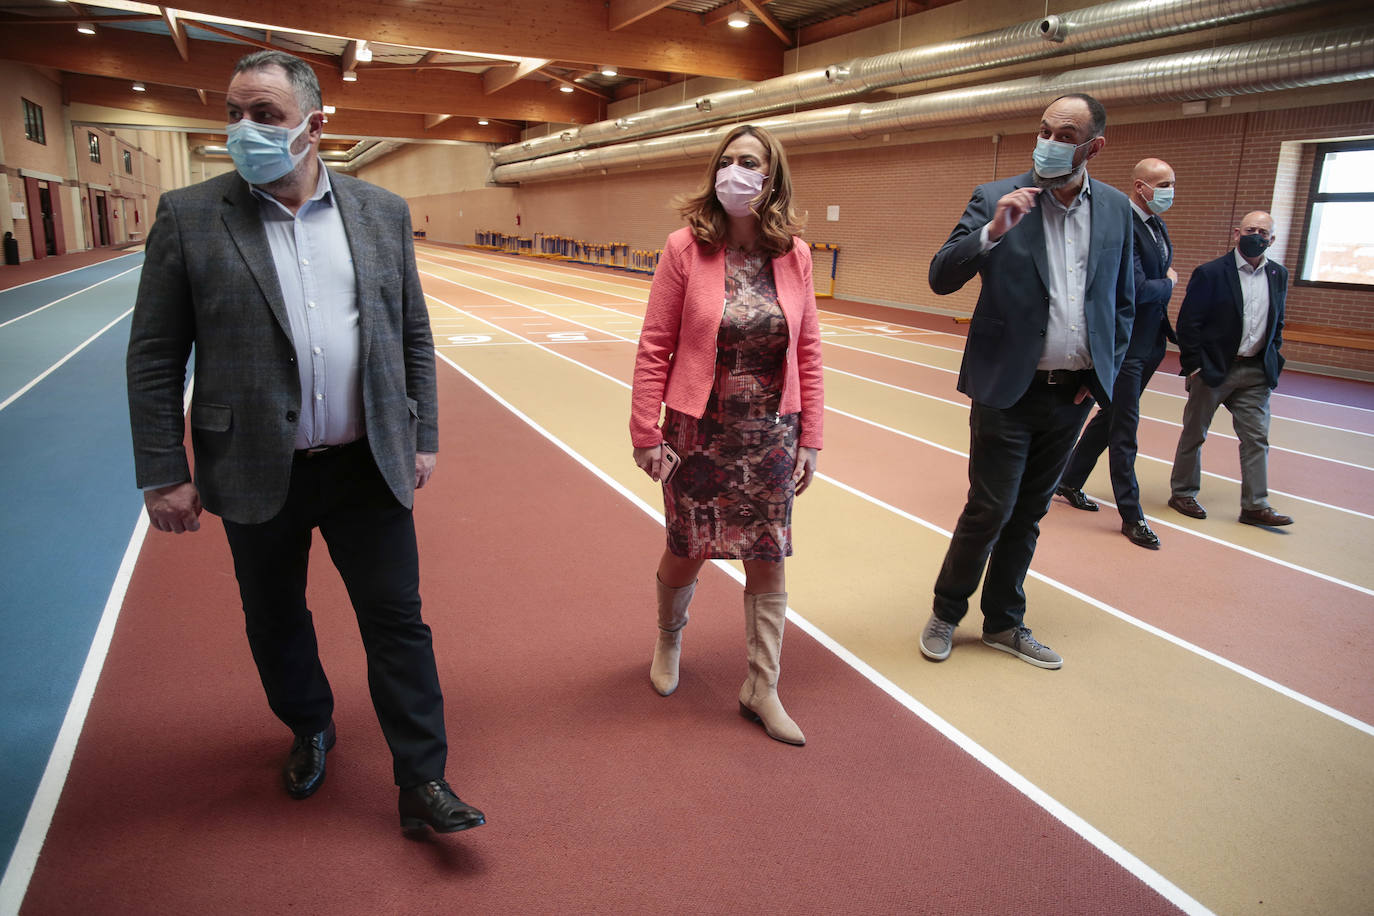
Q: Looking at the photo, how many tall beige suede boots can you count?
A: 2